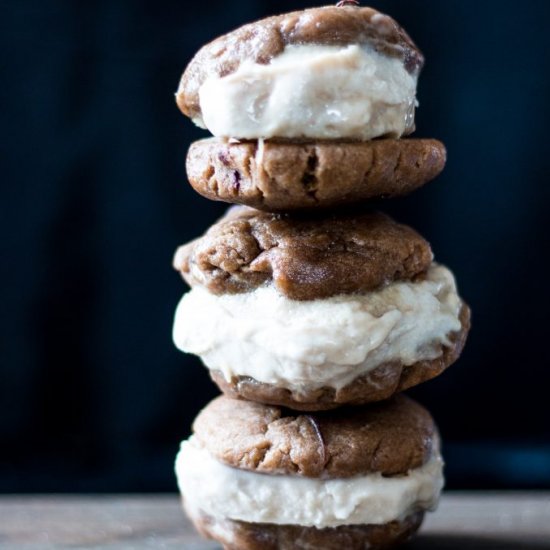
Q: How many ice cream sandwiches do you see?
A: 3